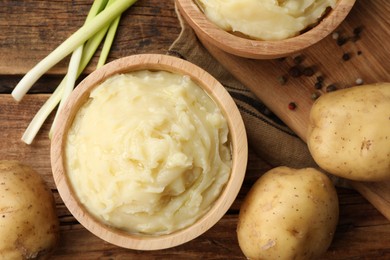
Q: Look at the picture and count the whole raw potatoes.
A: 3